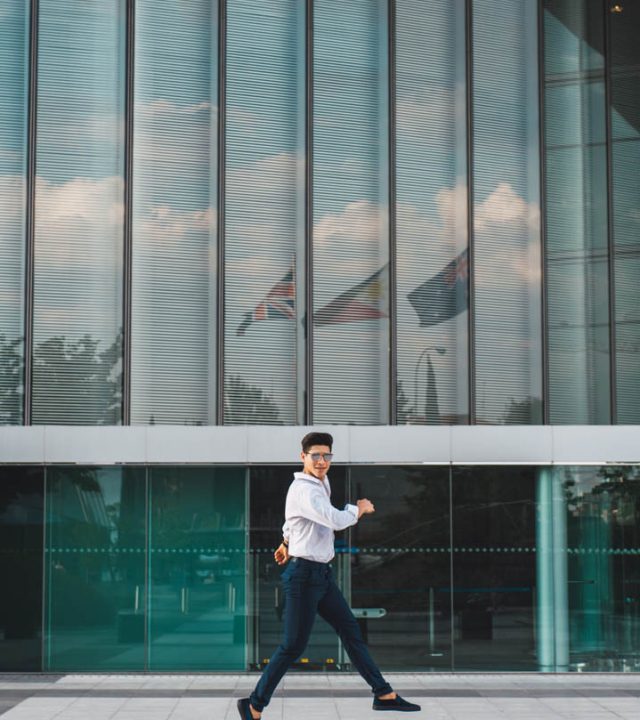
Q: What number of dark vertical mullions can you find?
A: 8